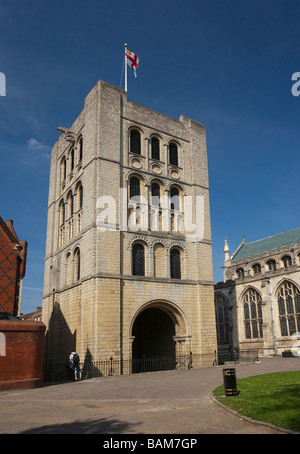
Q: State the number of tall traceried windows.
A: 3